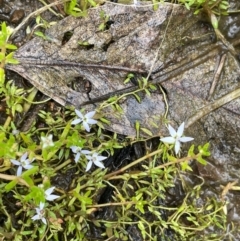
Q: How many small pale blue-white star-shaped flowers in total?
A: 8